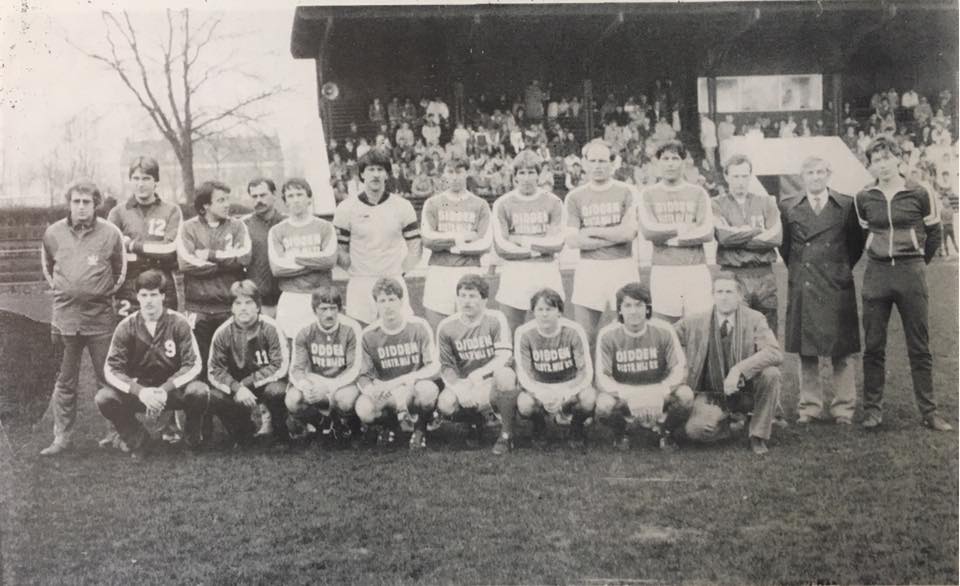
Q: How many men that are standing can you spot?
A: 13